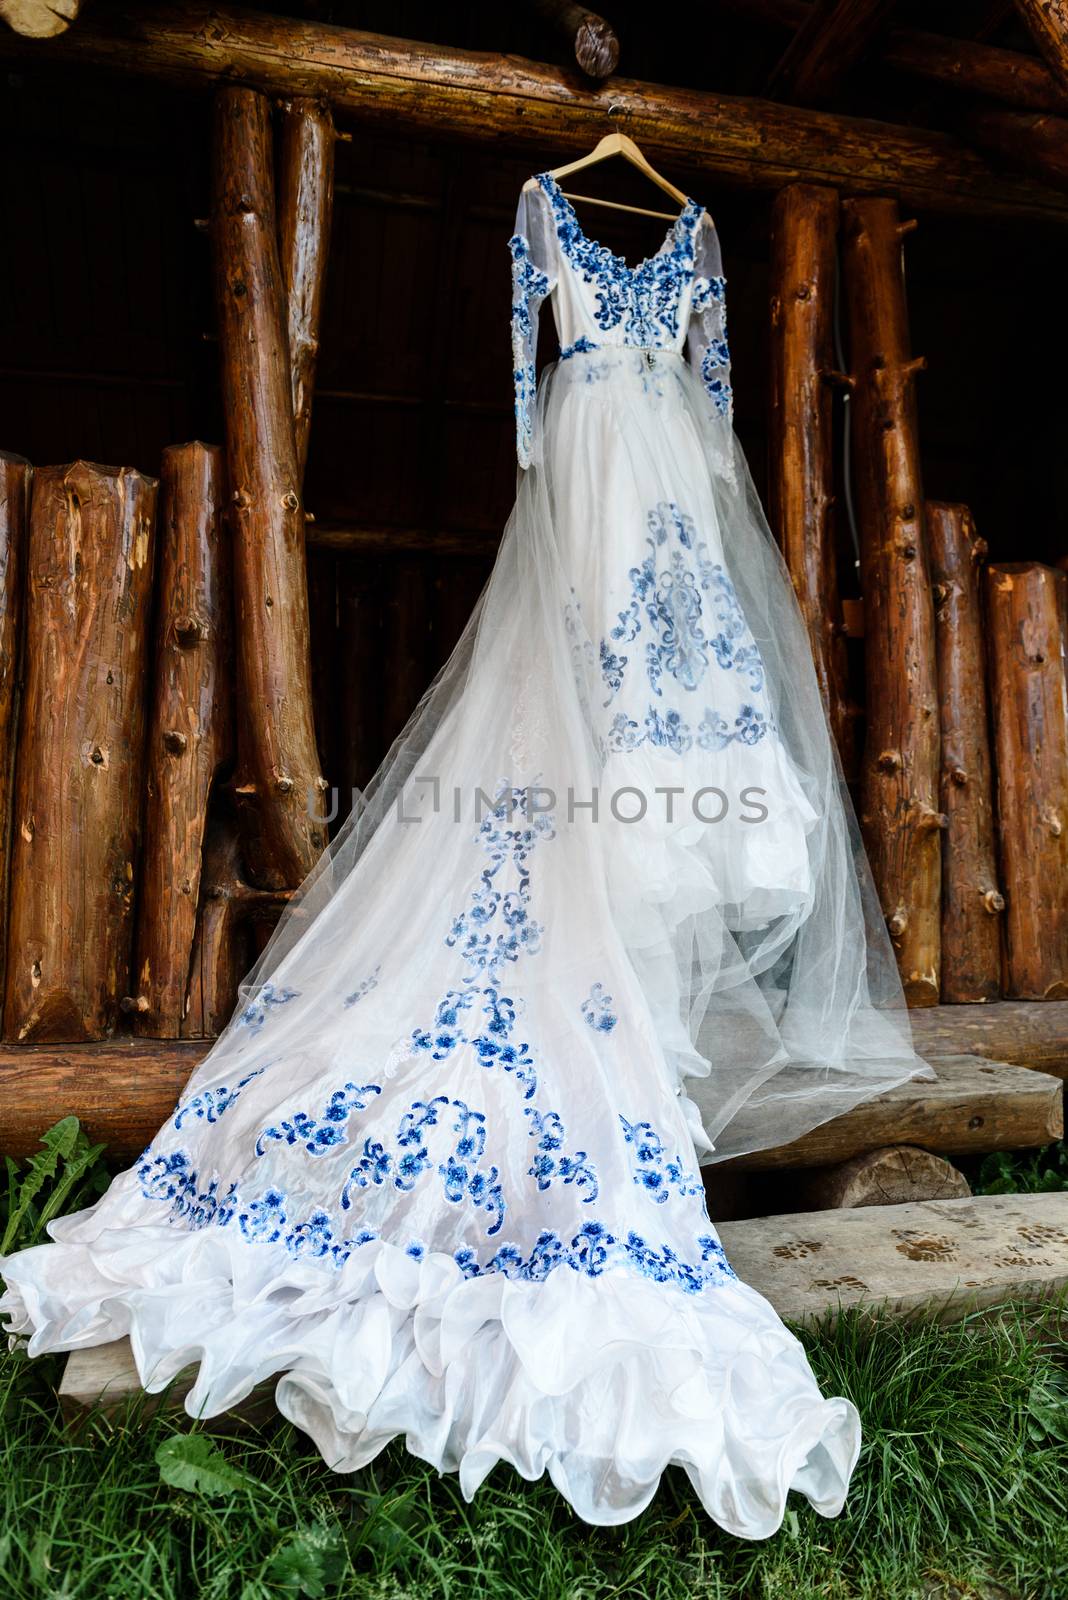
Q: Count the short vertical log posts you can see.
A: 5